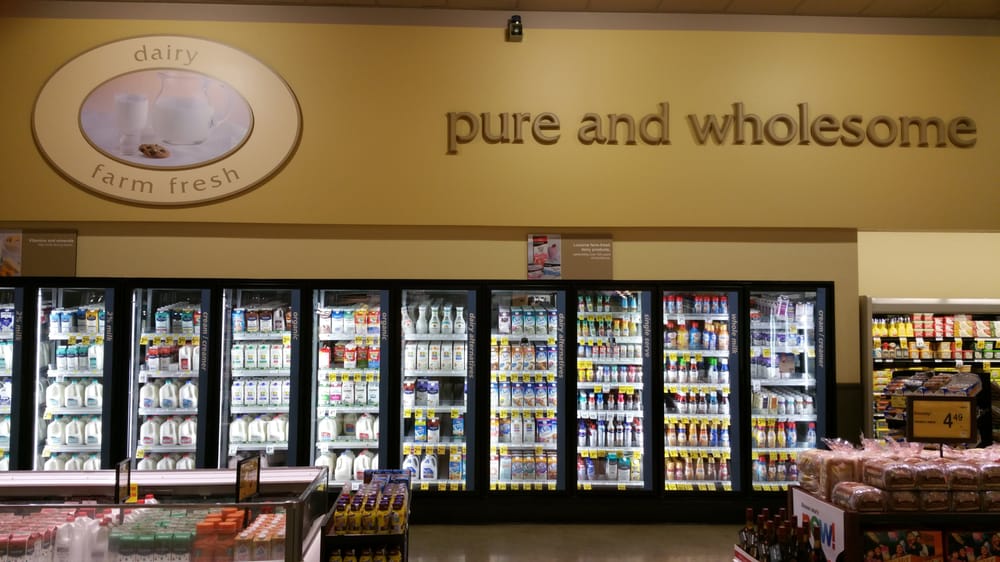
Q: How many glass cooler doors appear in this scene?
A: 10